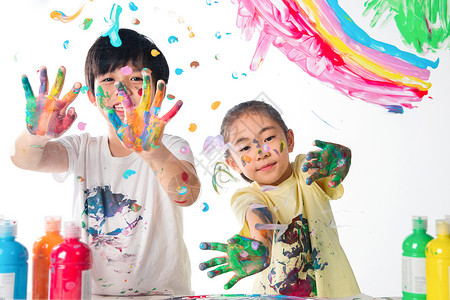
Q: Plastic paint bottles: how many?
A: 5